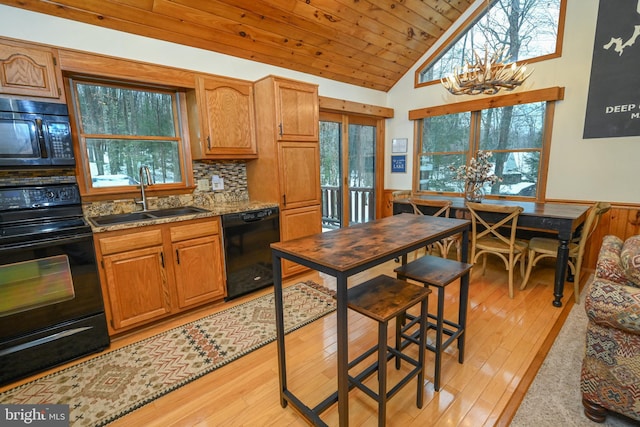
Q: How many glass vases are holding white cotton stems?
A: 1